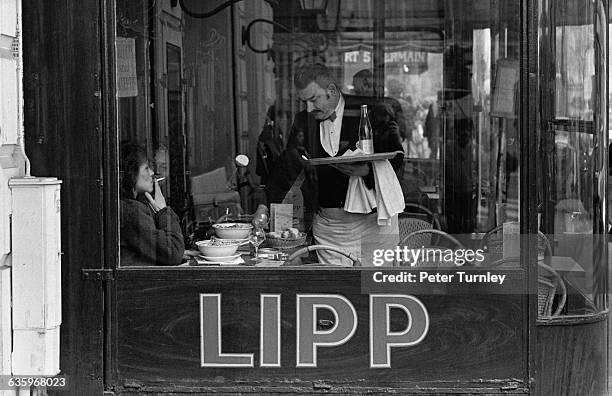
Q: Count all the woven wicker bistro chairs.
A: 5